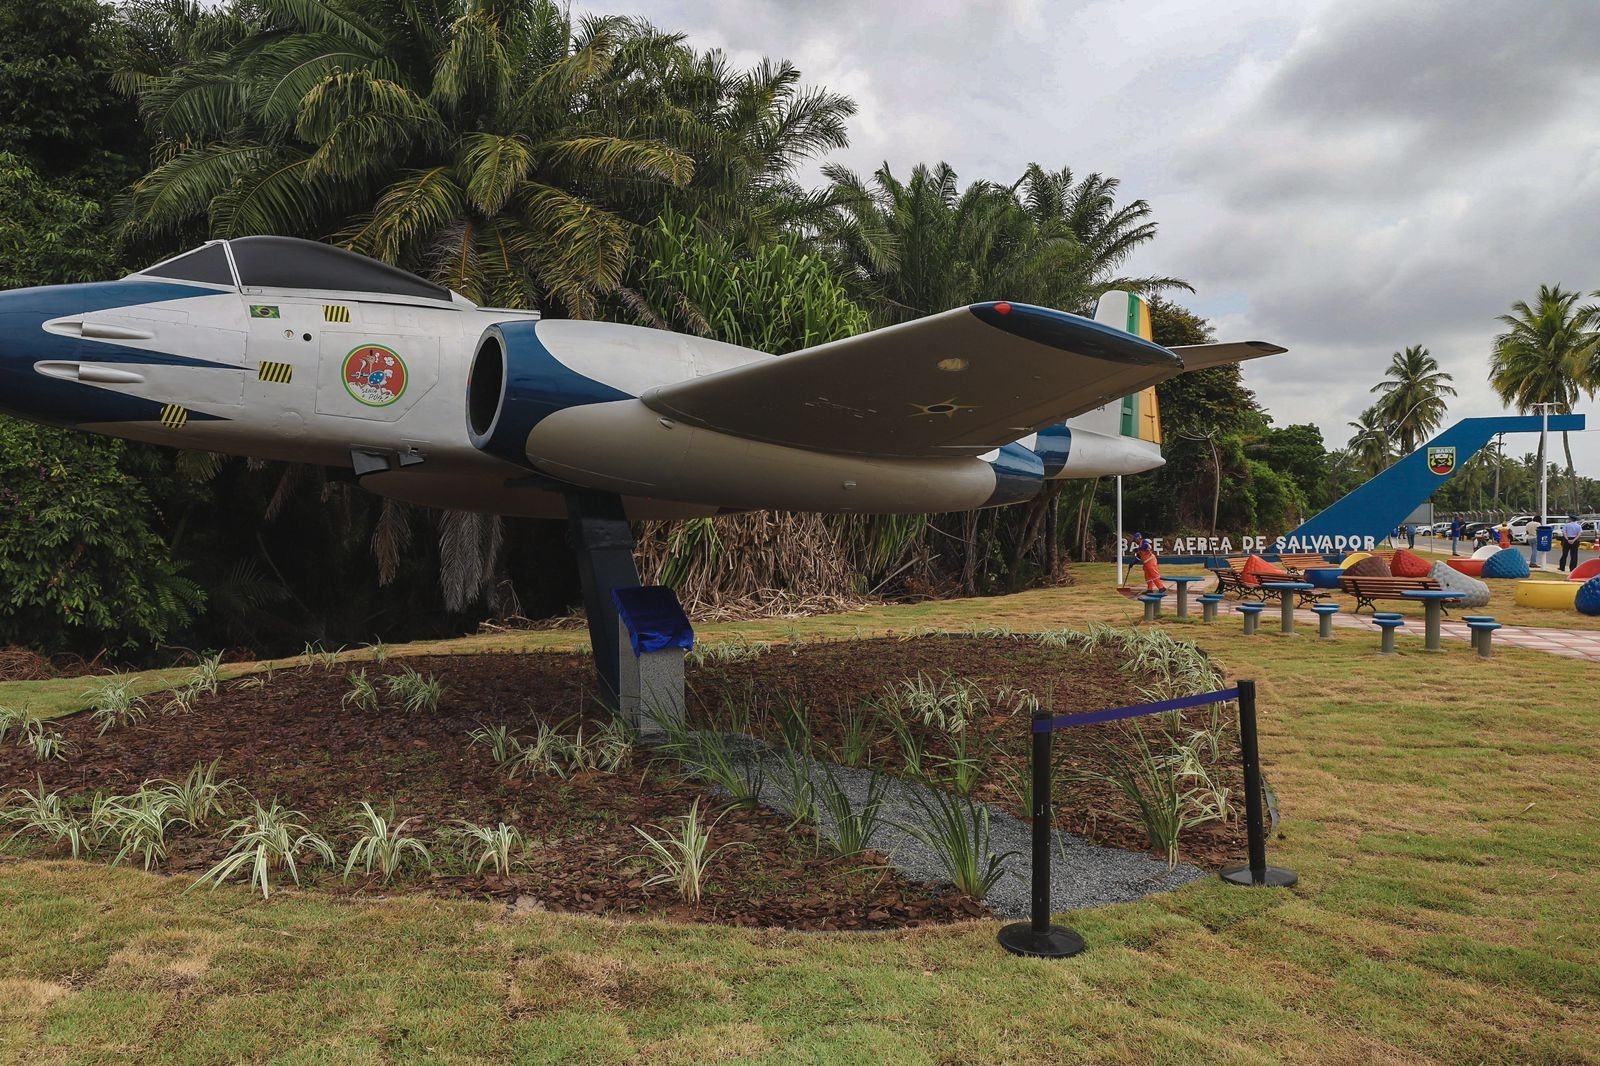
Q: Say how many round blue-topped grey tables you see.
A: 3